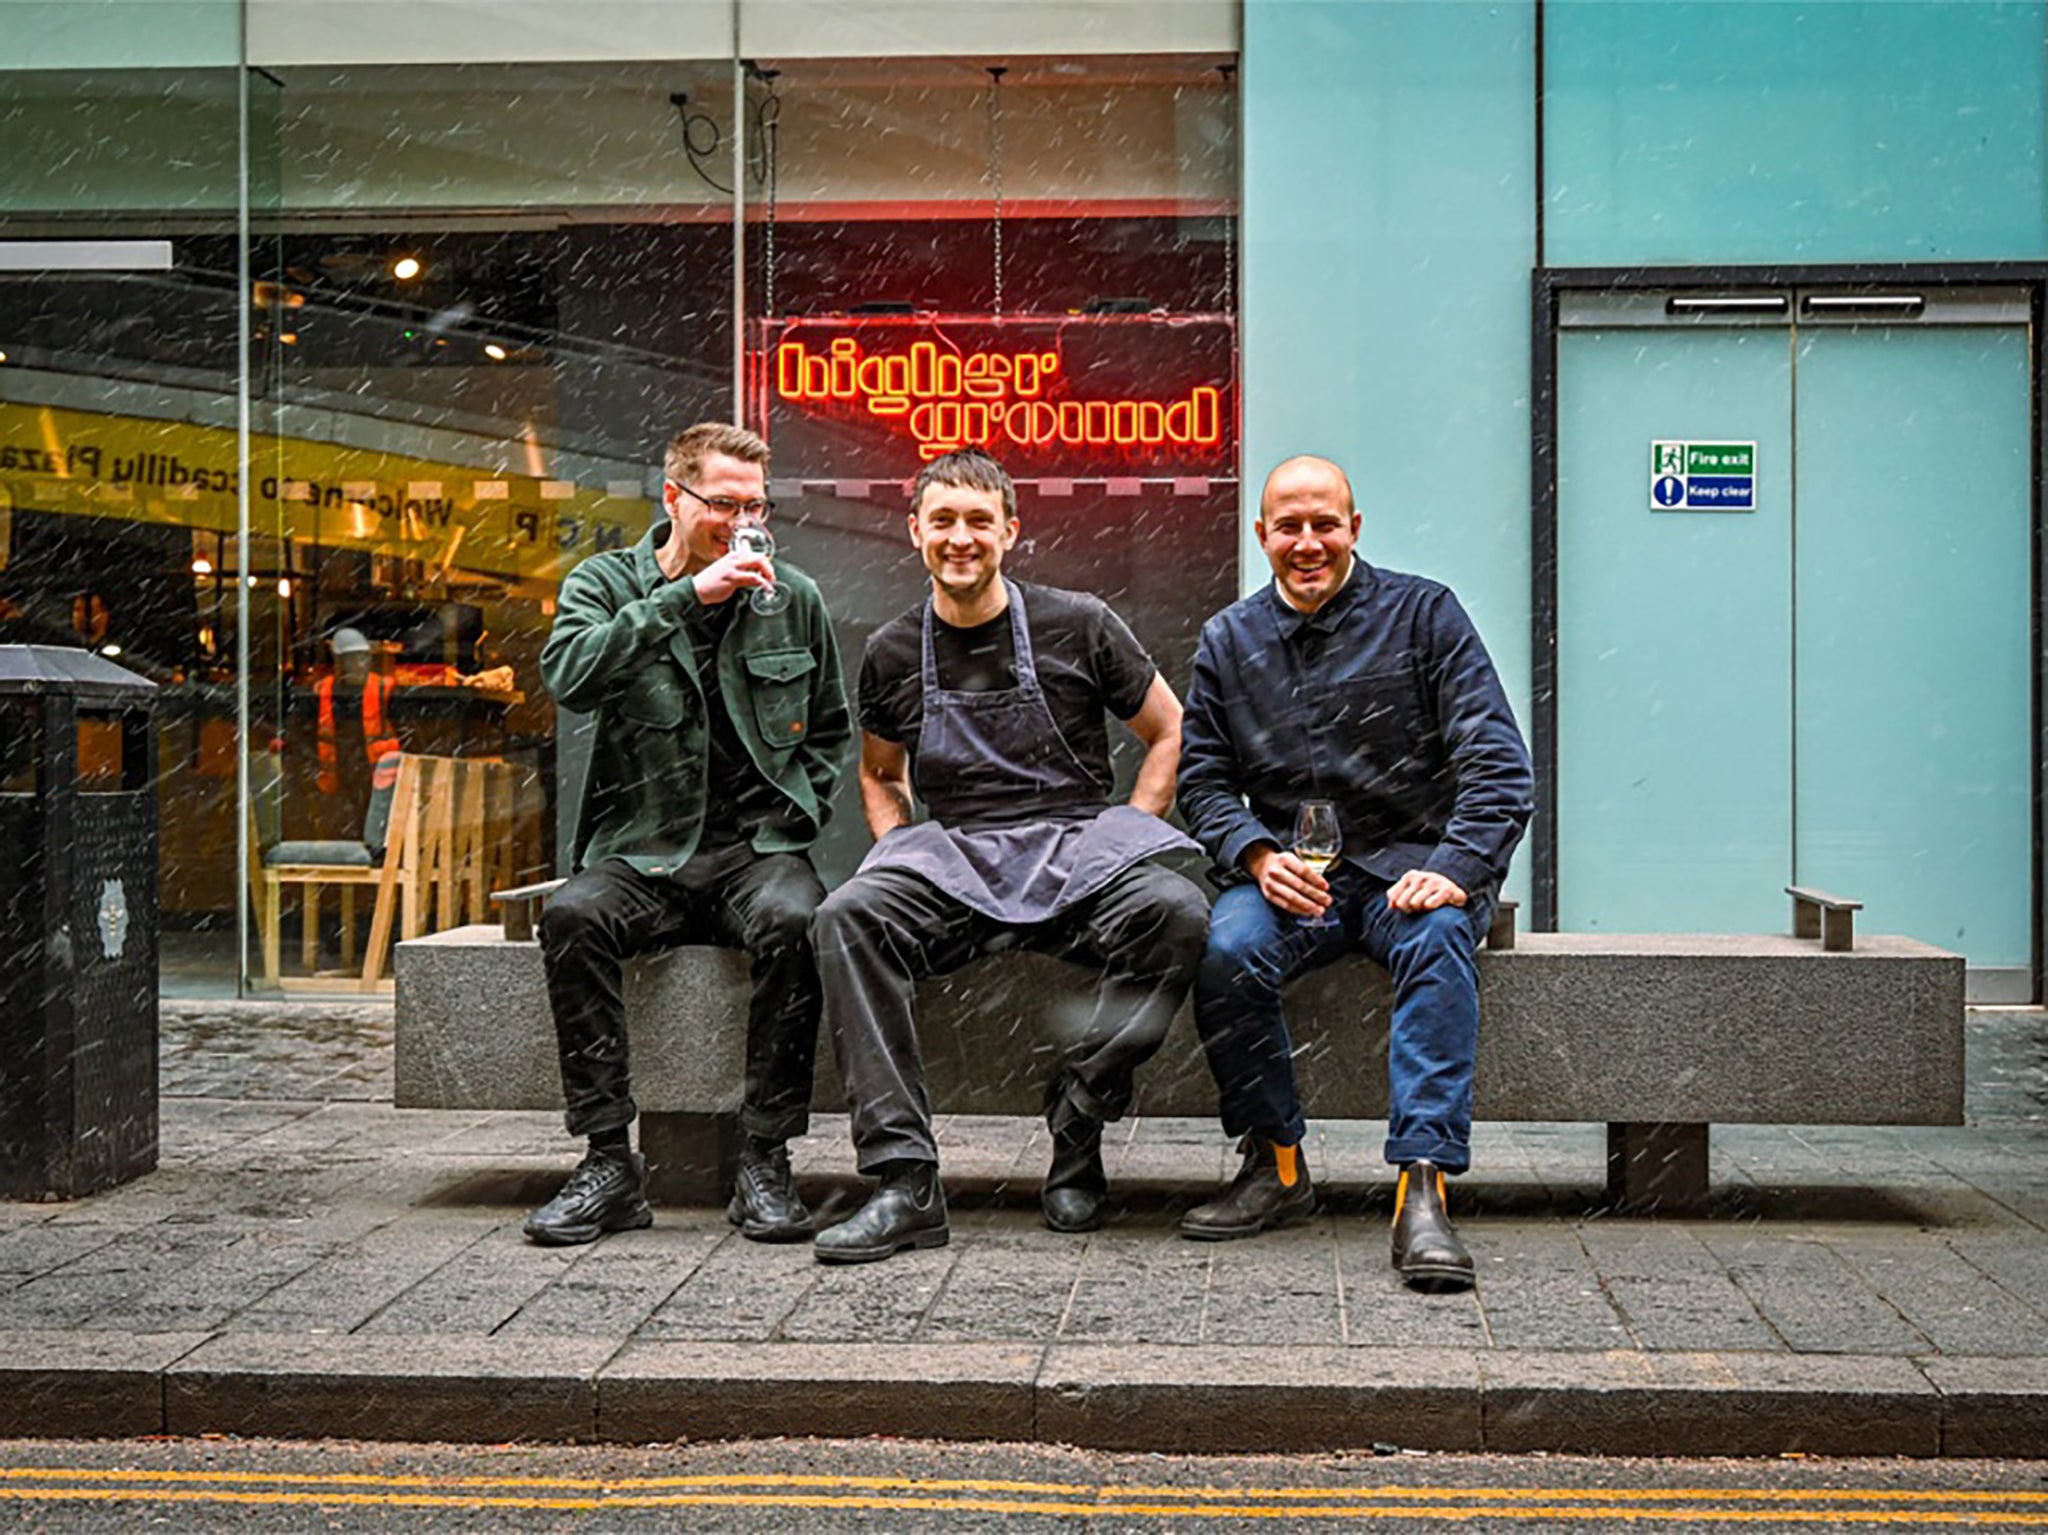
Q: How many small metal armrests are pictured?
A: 3